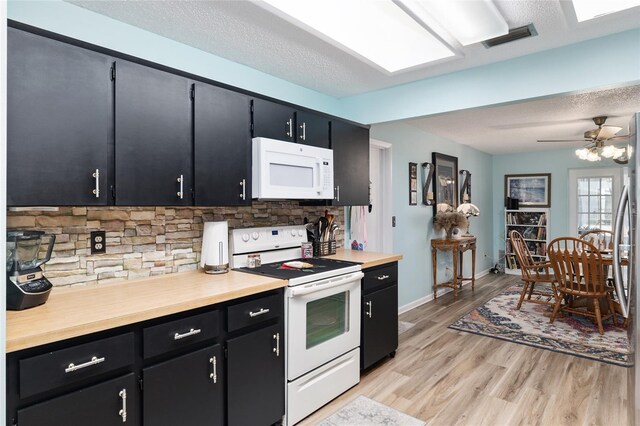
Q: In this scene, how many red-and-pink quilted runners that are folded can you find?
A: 0